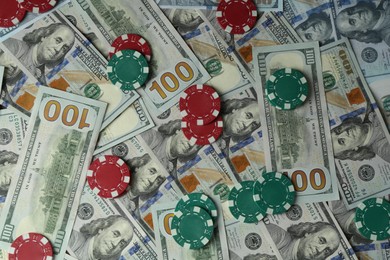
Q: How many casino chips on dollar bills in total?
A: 15